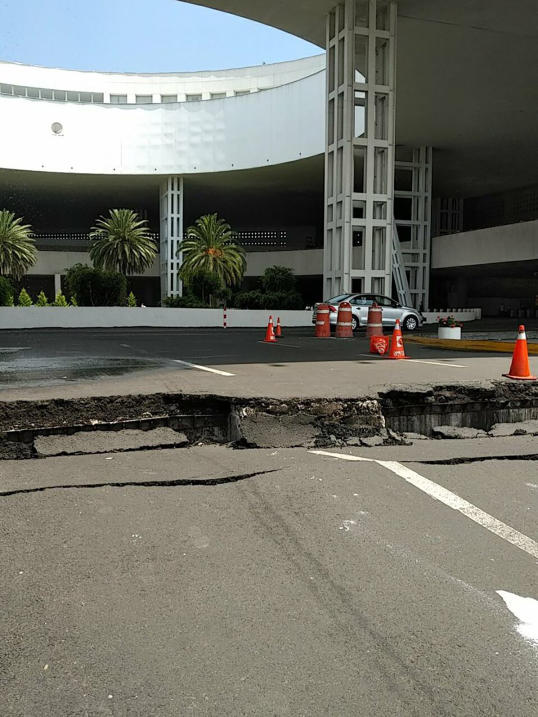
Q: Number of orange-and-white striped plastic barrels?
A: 3